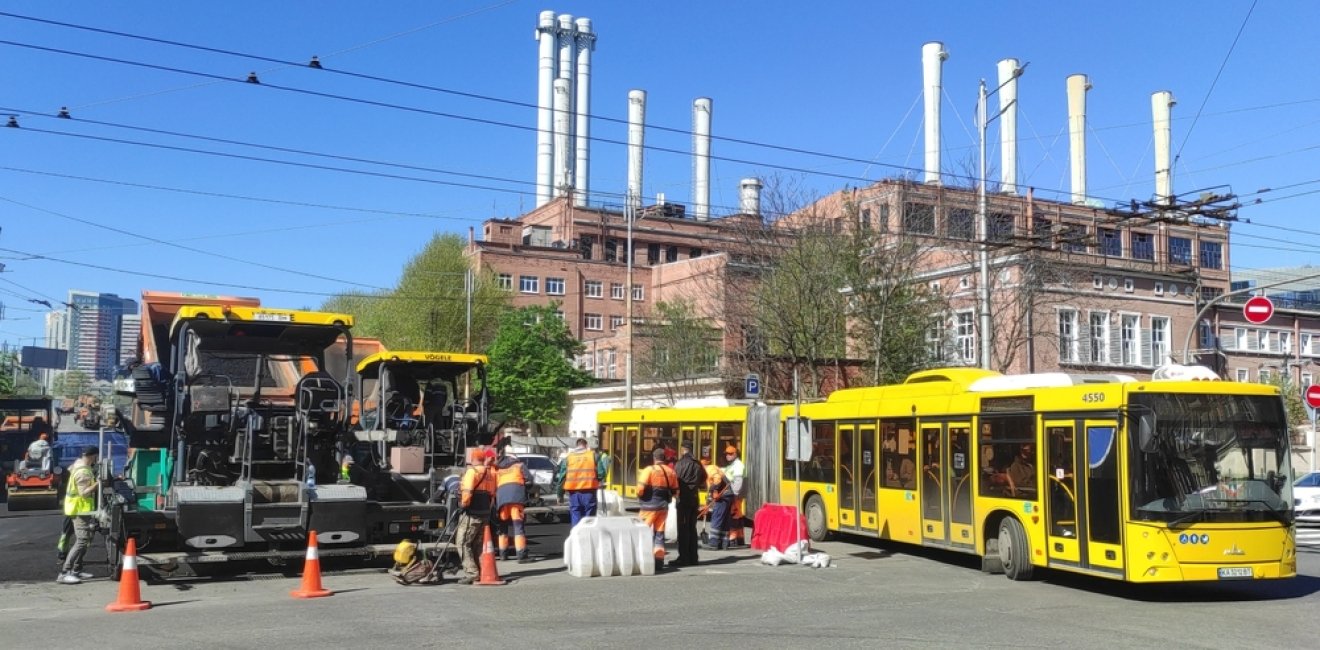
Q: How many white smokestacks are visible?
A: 11